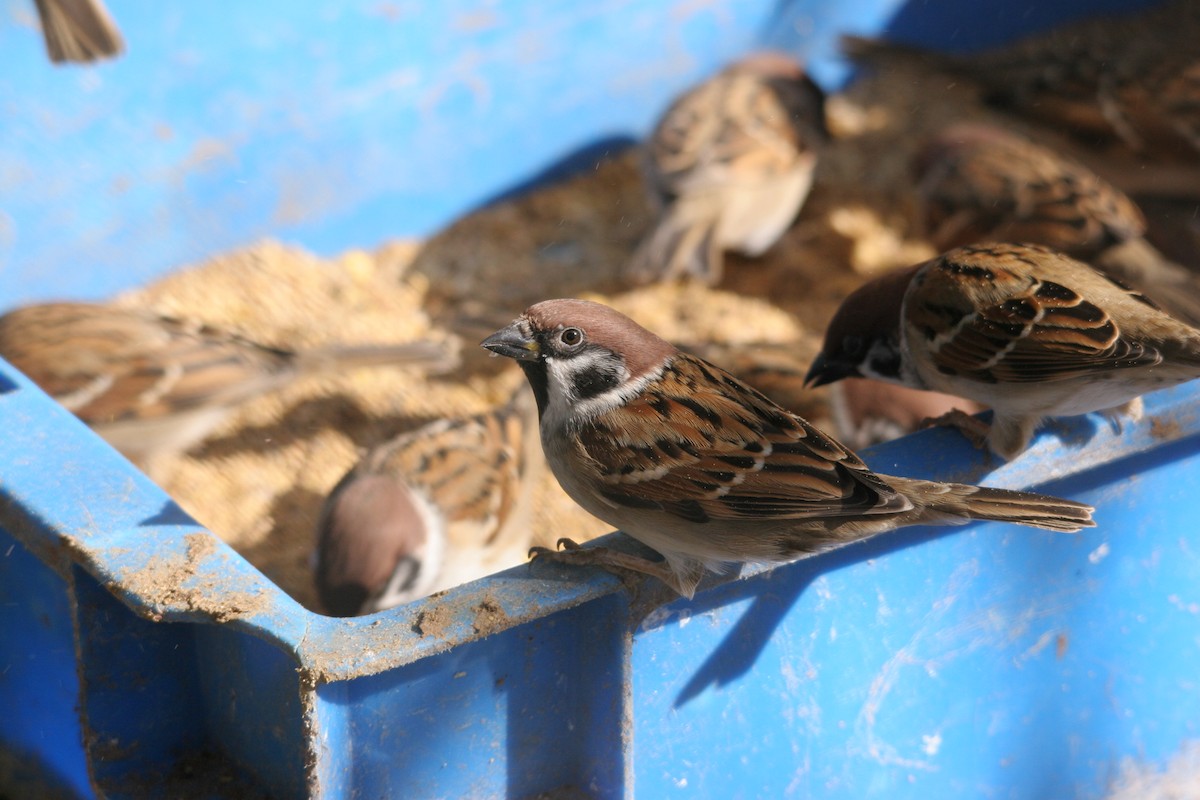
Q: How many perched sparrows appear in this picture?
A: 2